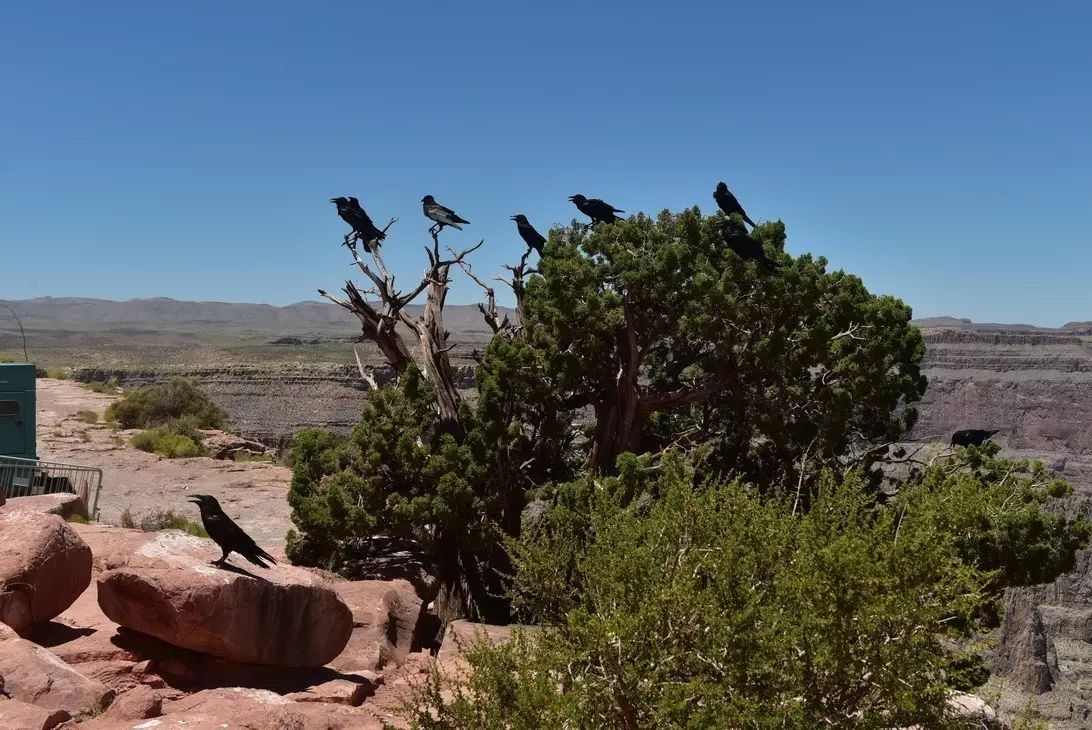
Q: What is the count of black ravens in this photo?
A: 9